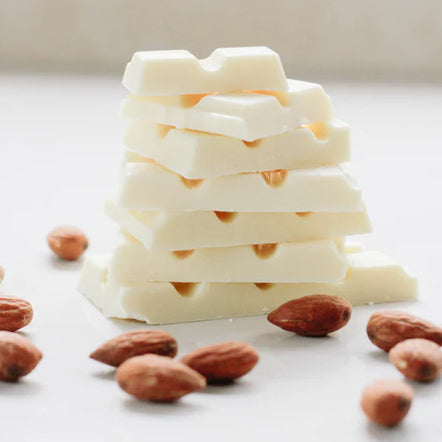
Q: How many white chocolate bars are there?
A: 7